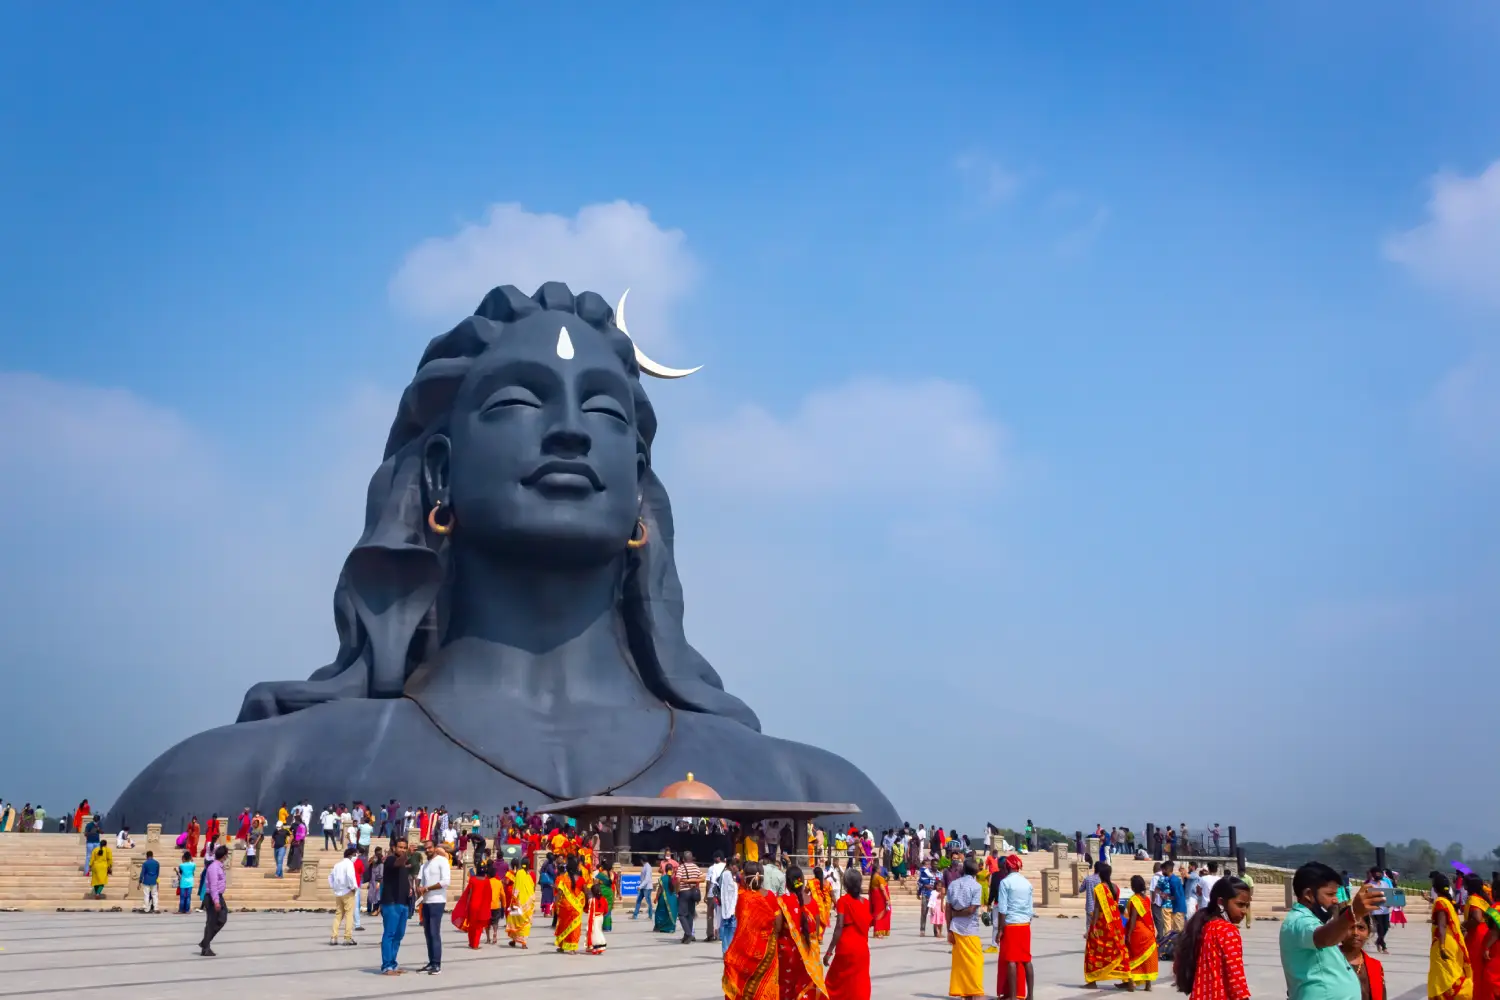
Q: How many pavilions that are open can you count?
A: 1